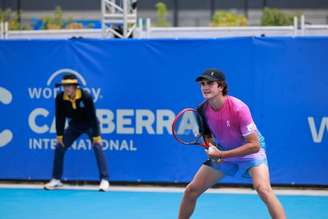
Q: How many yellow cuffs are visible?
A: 2